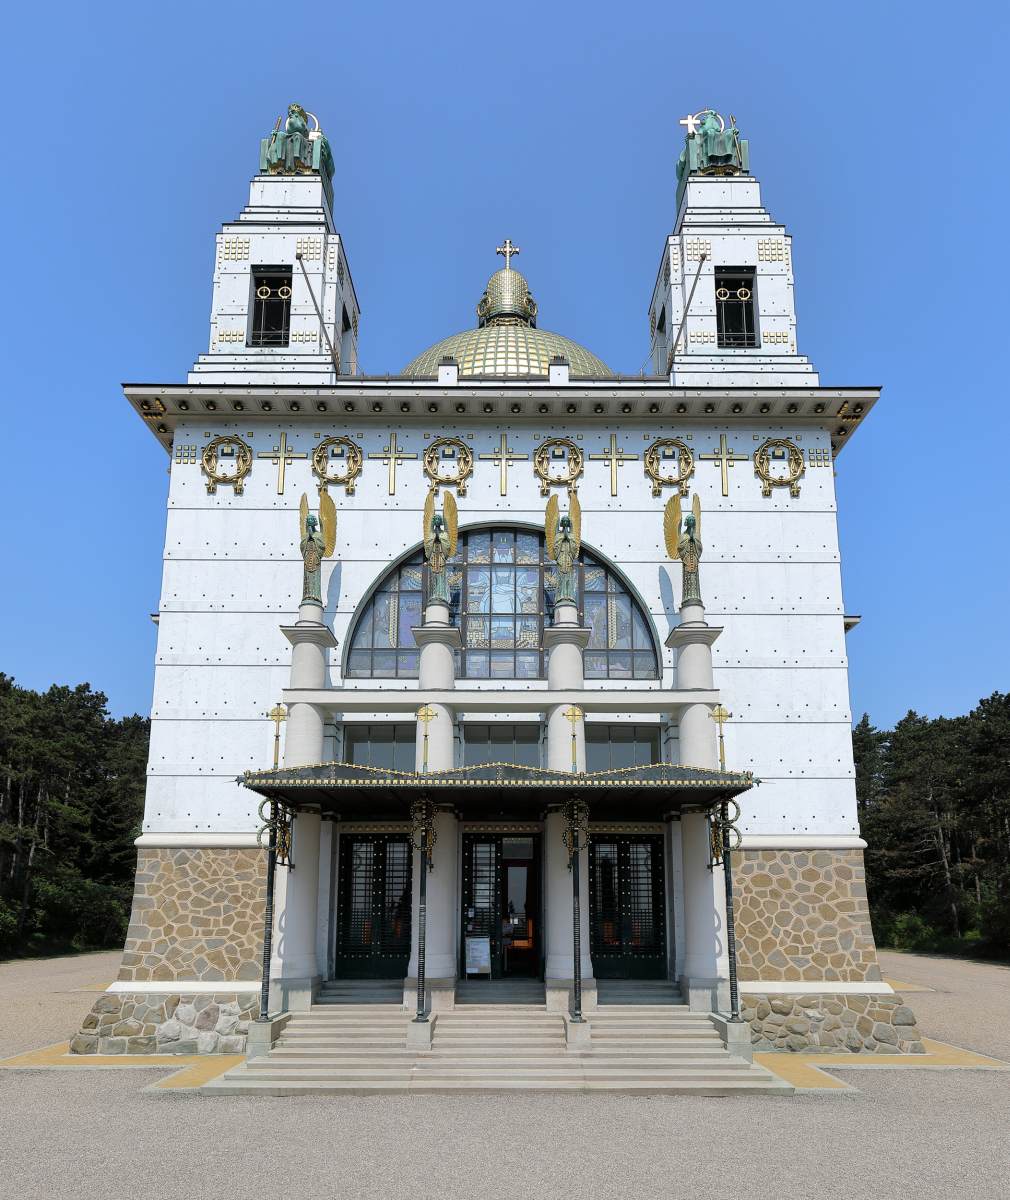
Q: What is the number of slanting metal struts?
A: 2